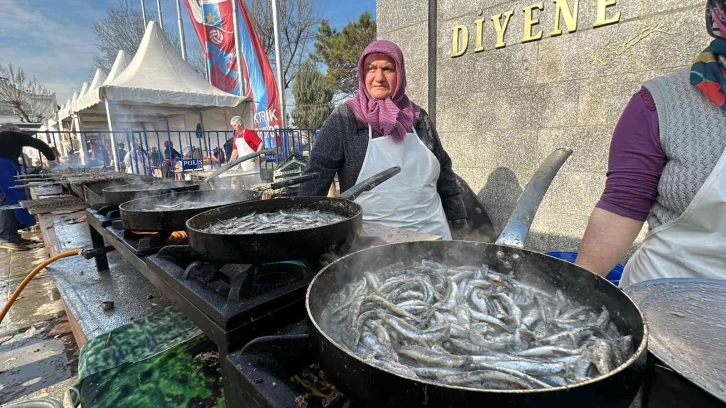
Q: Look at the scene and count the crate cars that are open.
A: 0